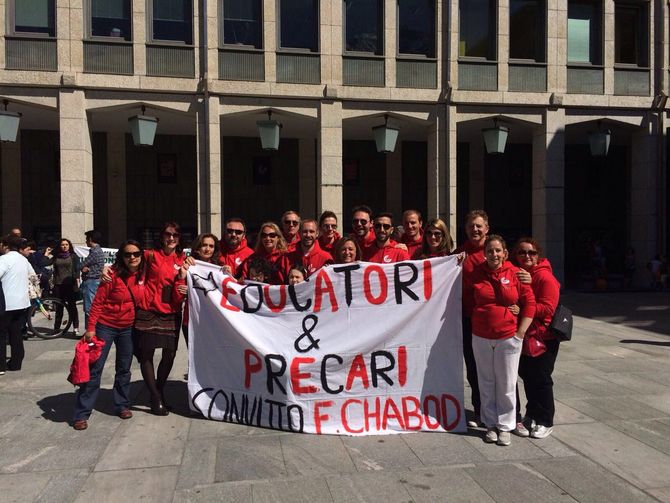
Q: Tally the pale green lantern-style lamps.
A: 6